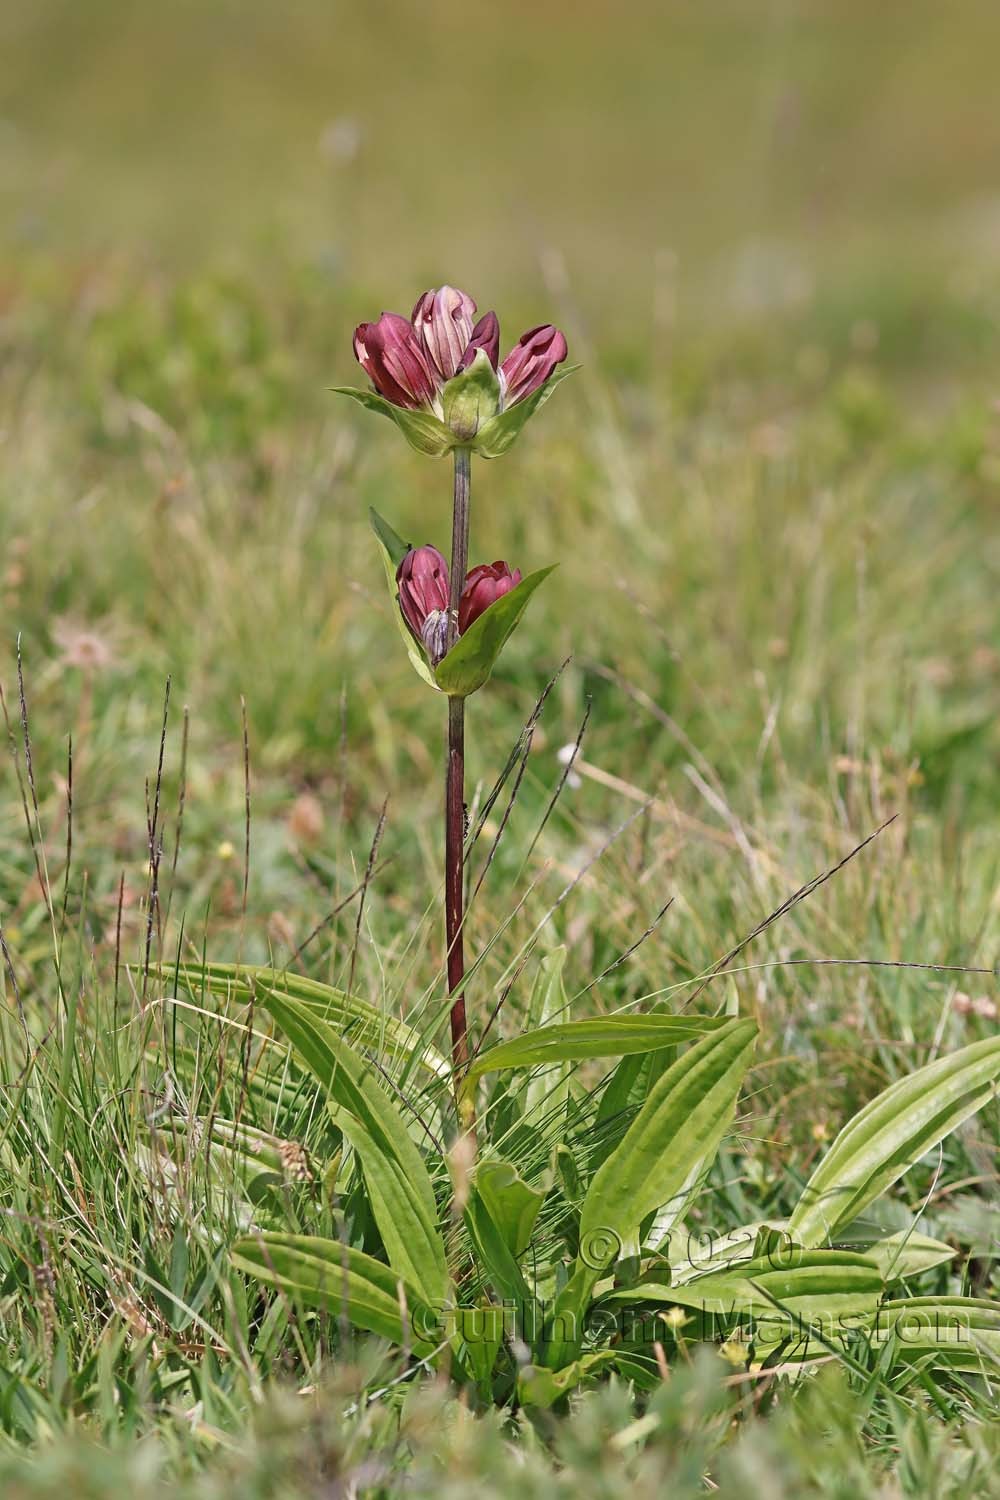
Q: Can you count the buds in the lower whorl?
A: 2